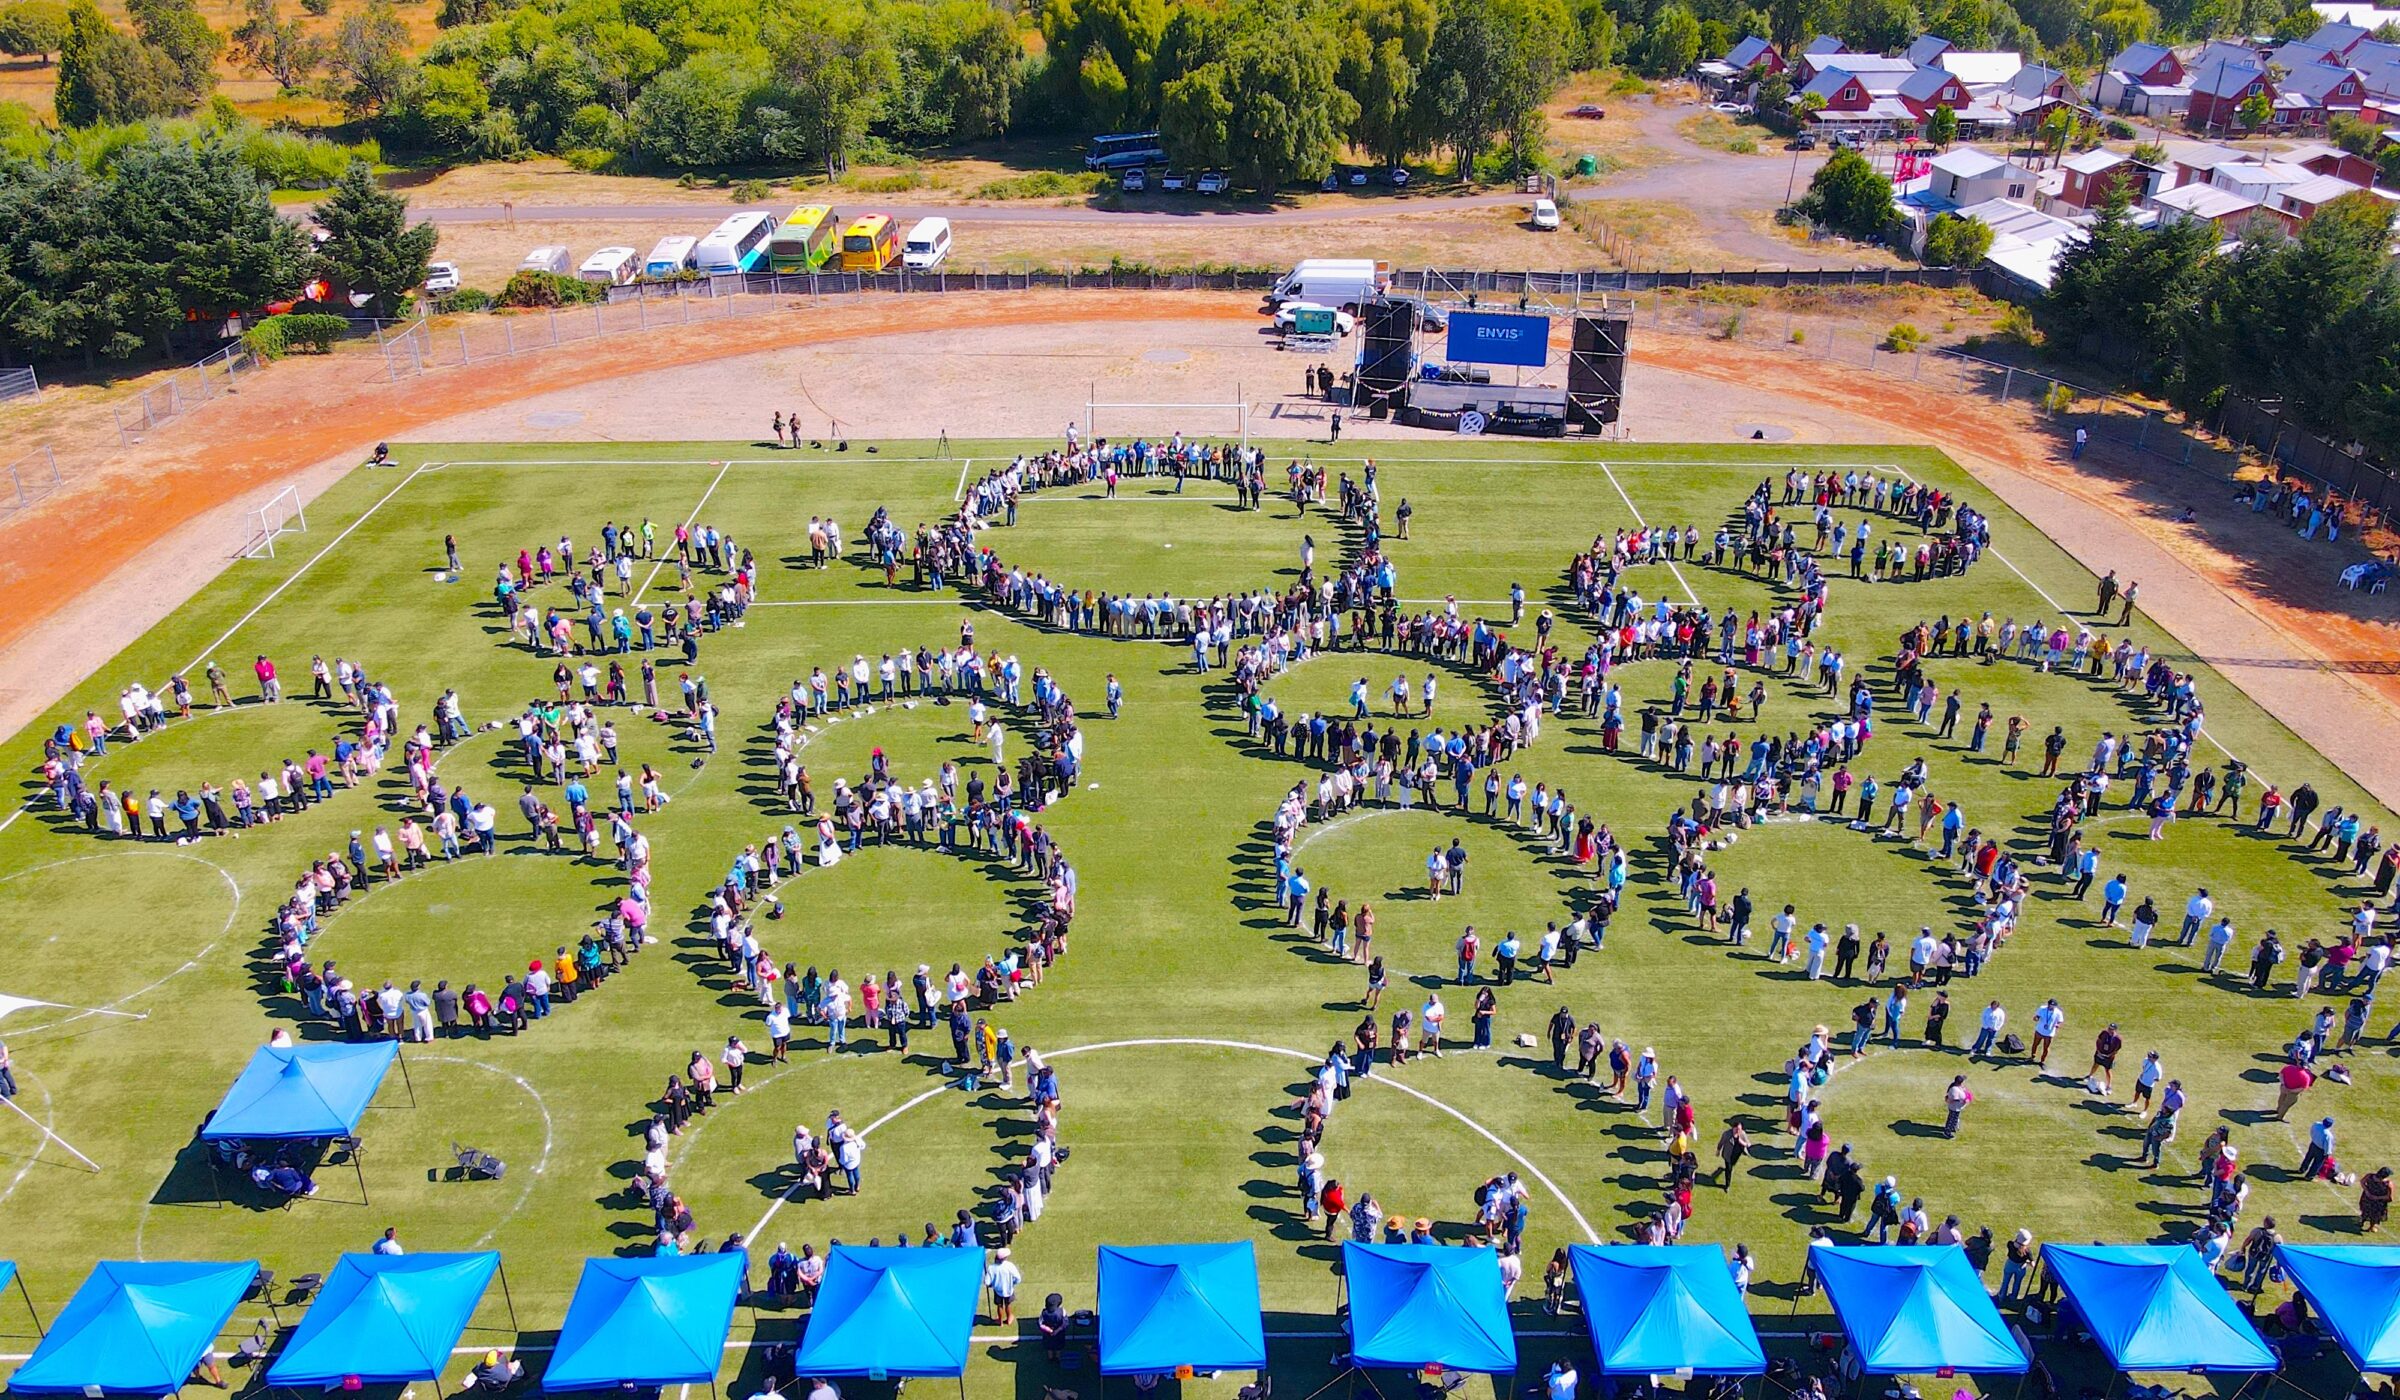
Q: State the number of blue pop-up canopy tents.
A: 12